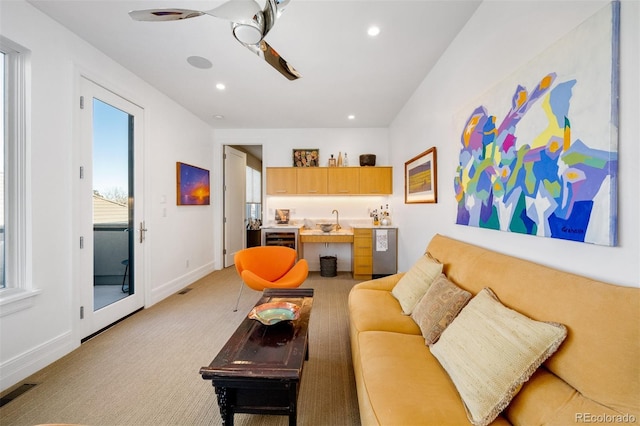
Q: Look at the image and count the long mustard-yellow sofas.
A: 1